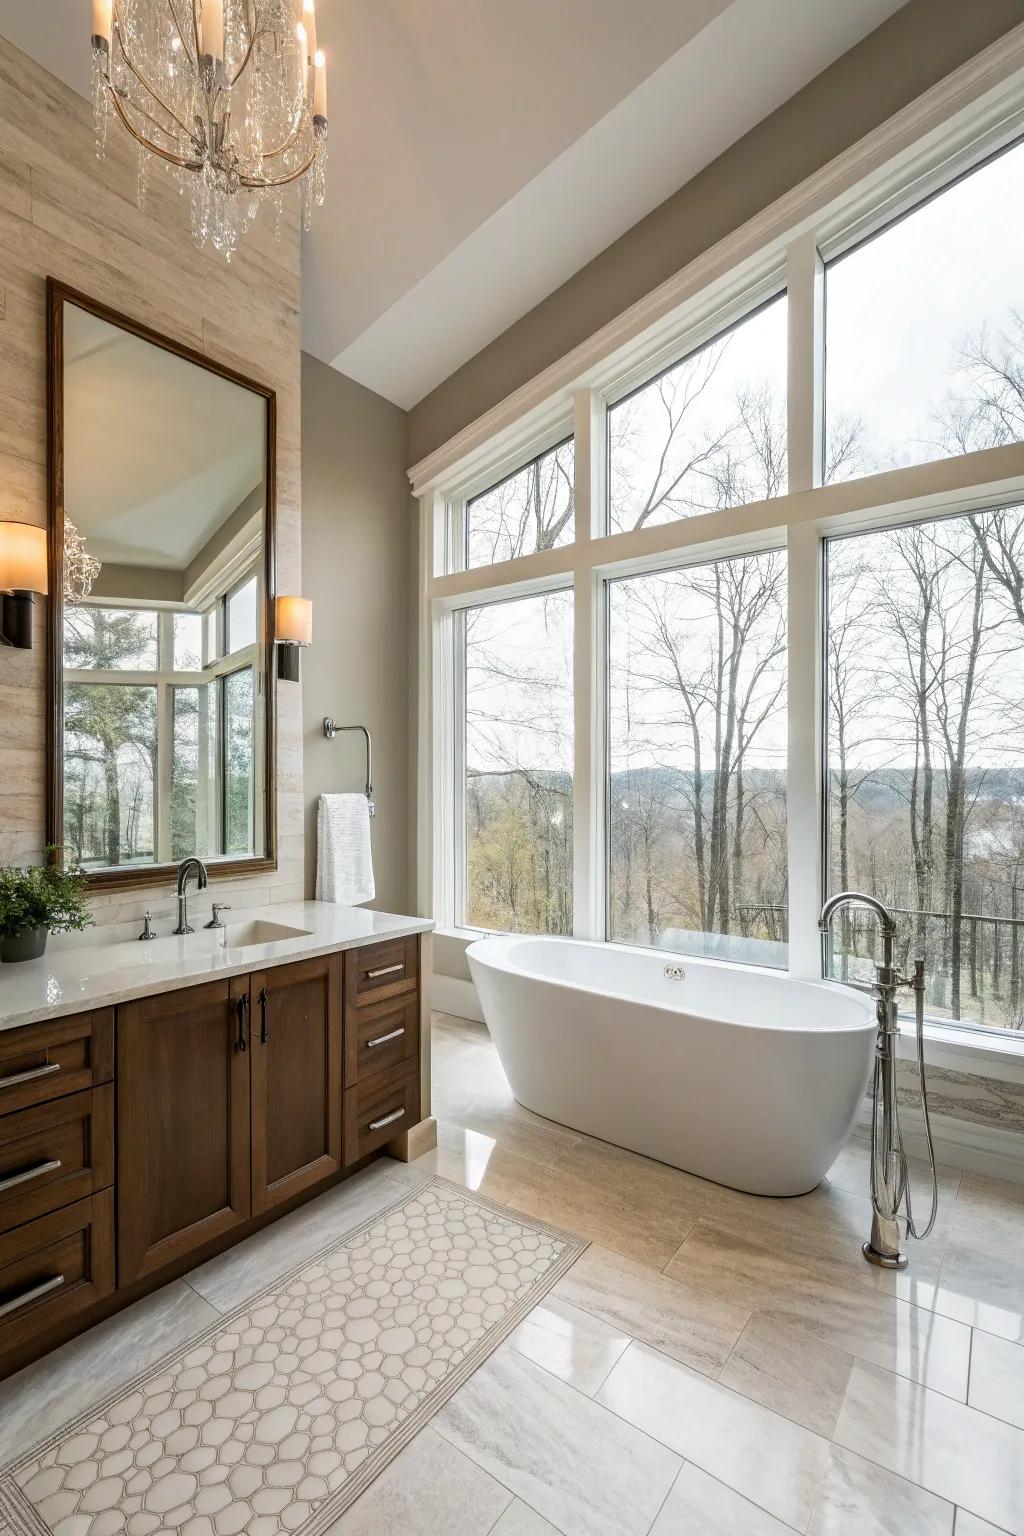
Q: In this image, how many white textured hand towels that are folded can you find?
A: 1